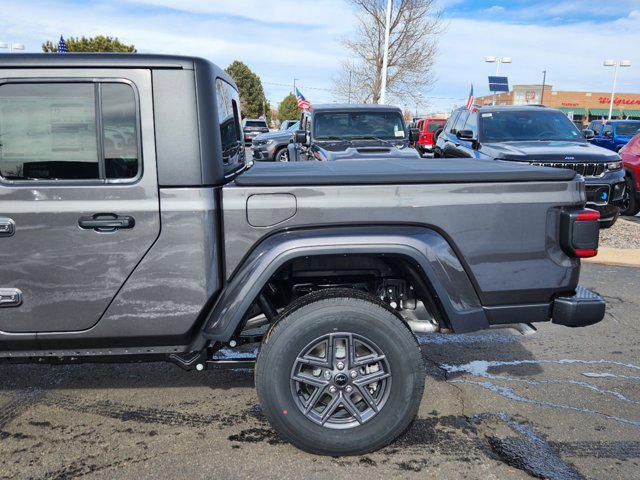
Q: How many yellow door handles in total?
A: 0